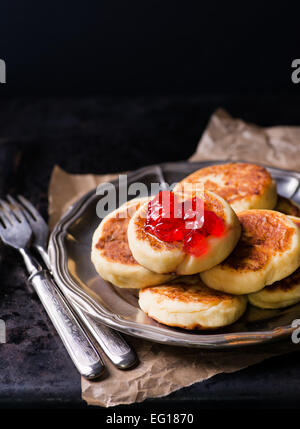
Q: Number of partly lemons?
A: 0